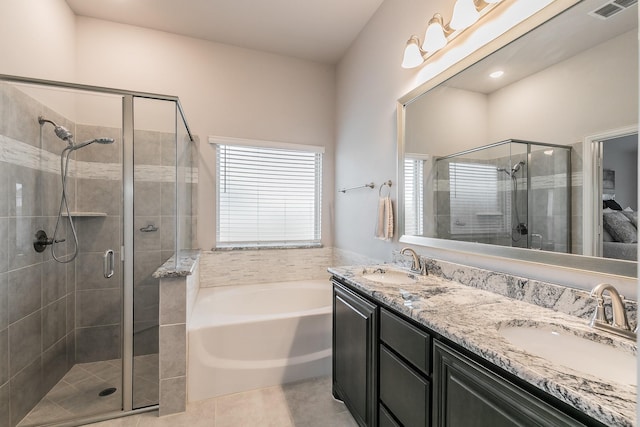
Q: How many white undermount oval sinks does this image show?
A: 2